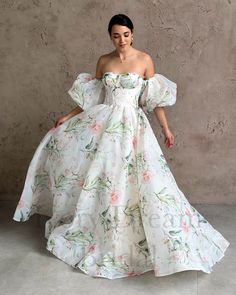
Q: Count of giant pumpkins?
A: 0